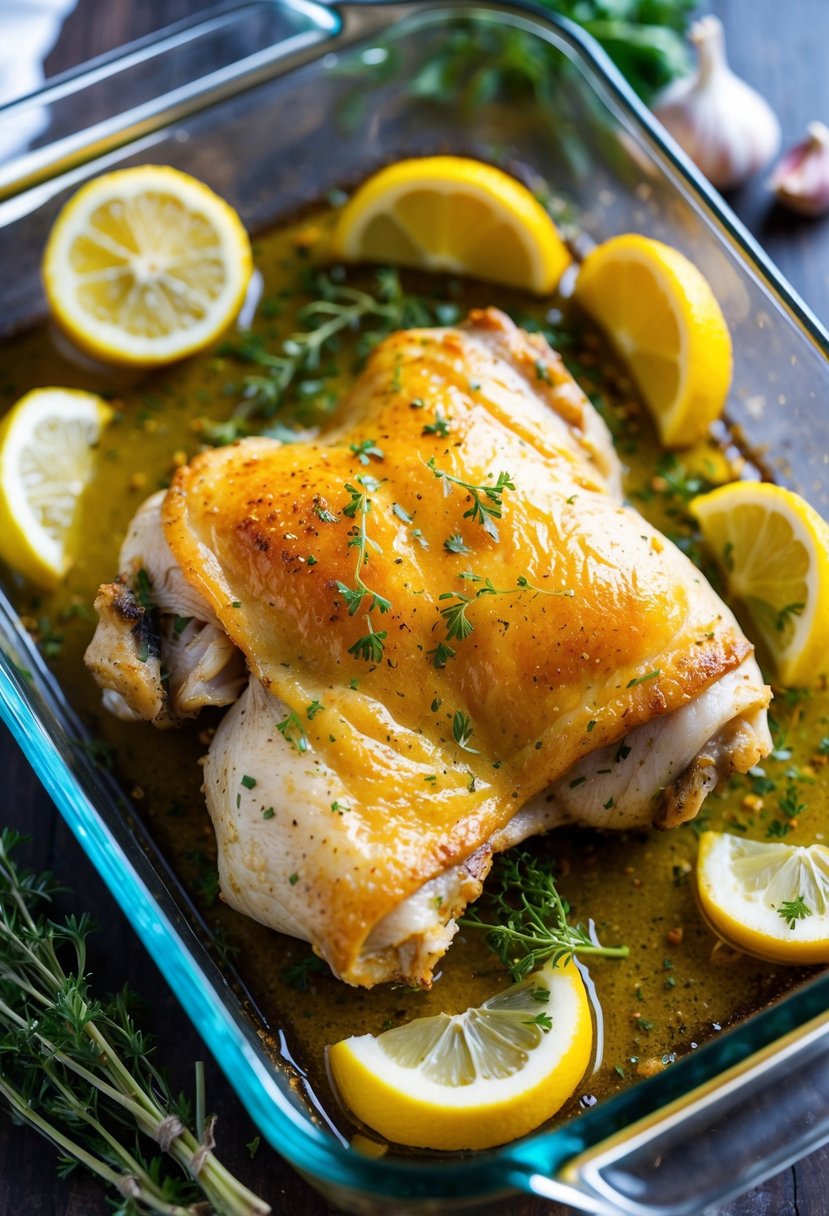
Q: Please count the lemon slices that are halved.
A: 6